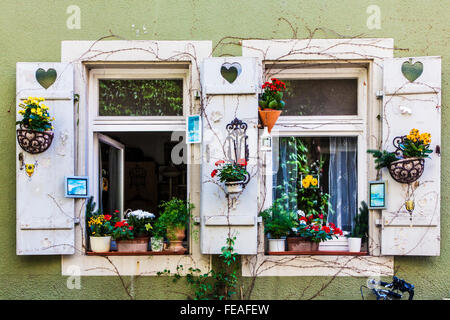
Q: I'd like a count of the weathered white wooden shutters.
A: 3